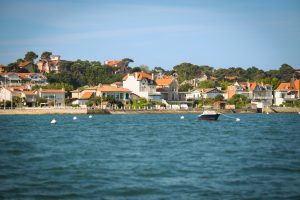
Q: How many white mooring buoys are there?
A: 5